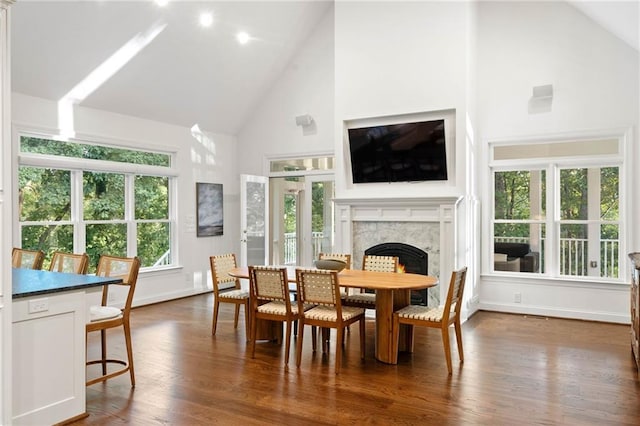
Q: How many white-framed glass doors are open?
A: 1